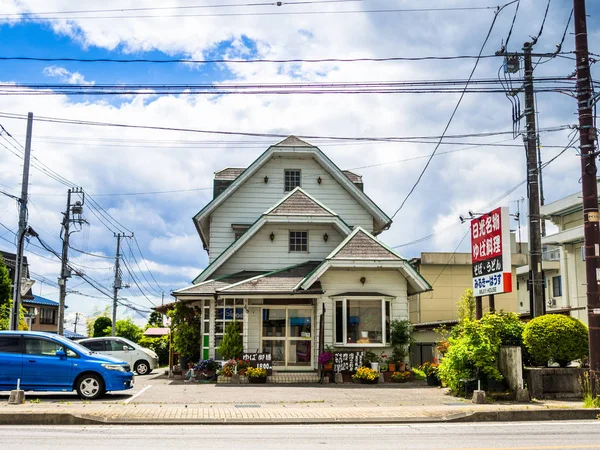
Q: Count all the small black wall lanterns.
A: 5